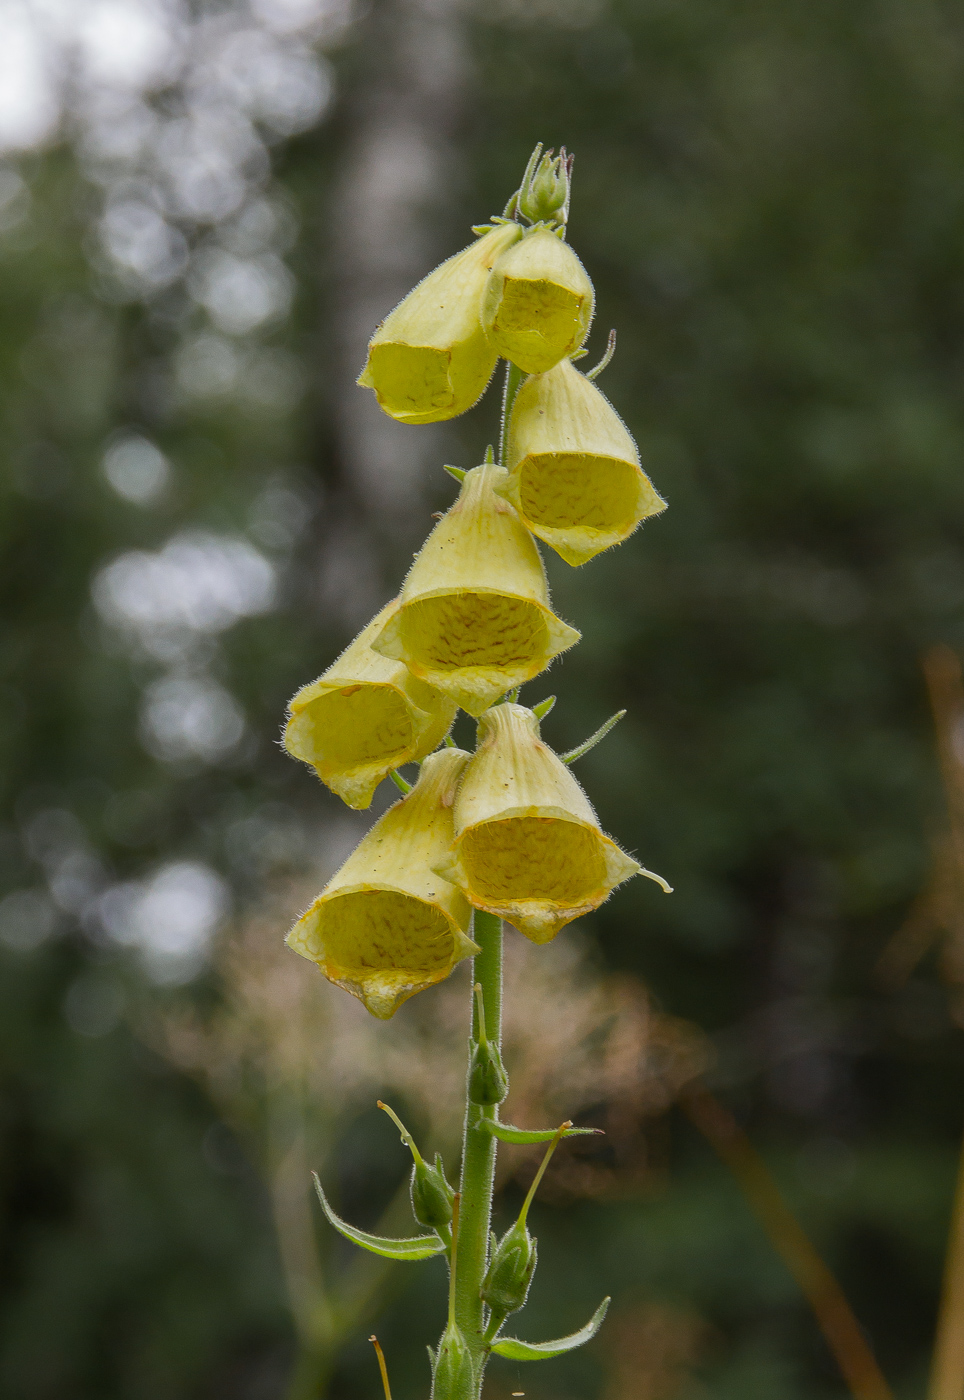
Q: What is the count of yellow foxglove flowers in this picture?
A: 7